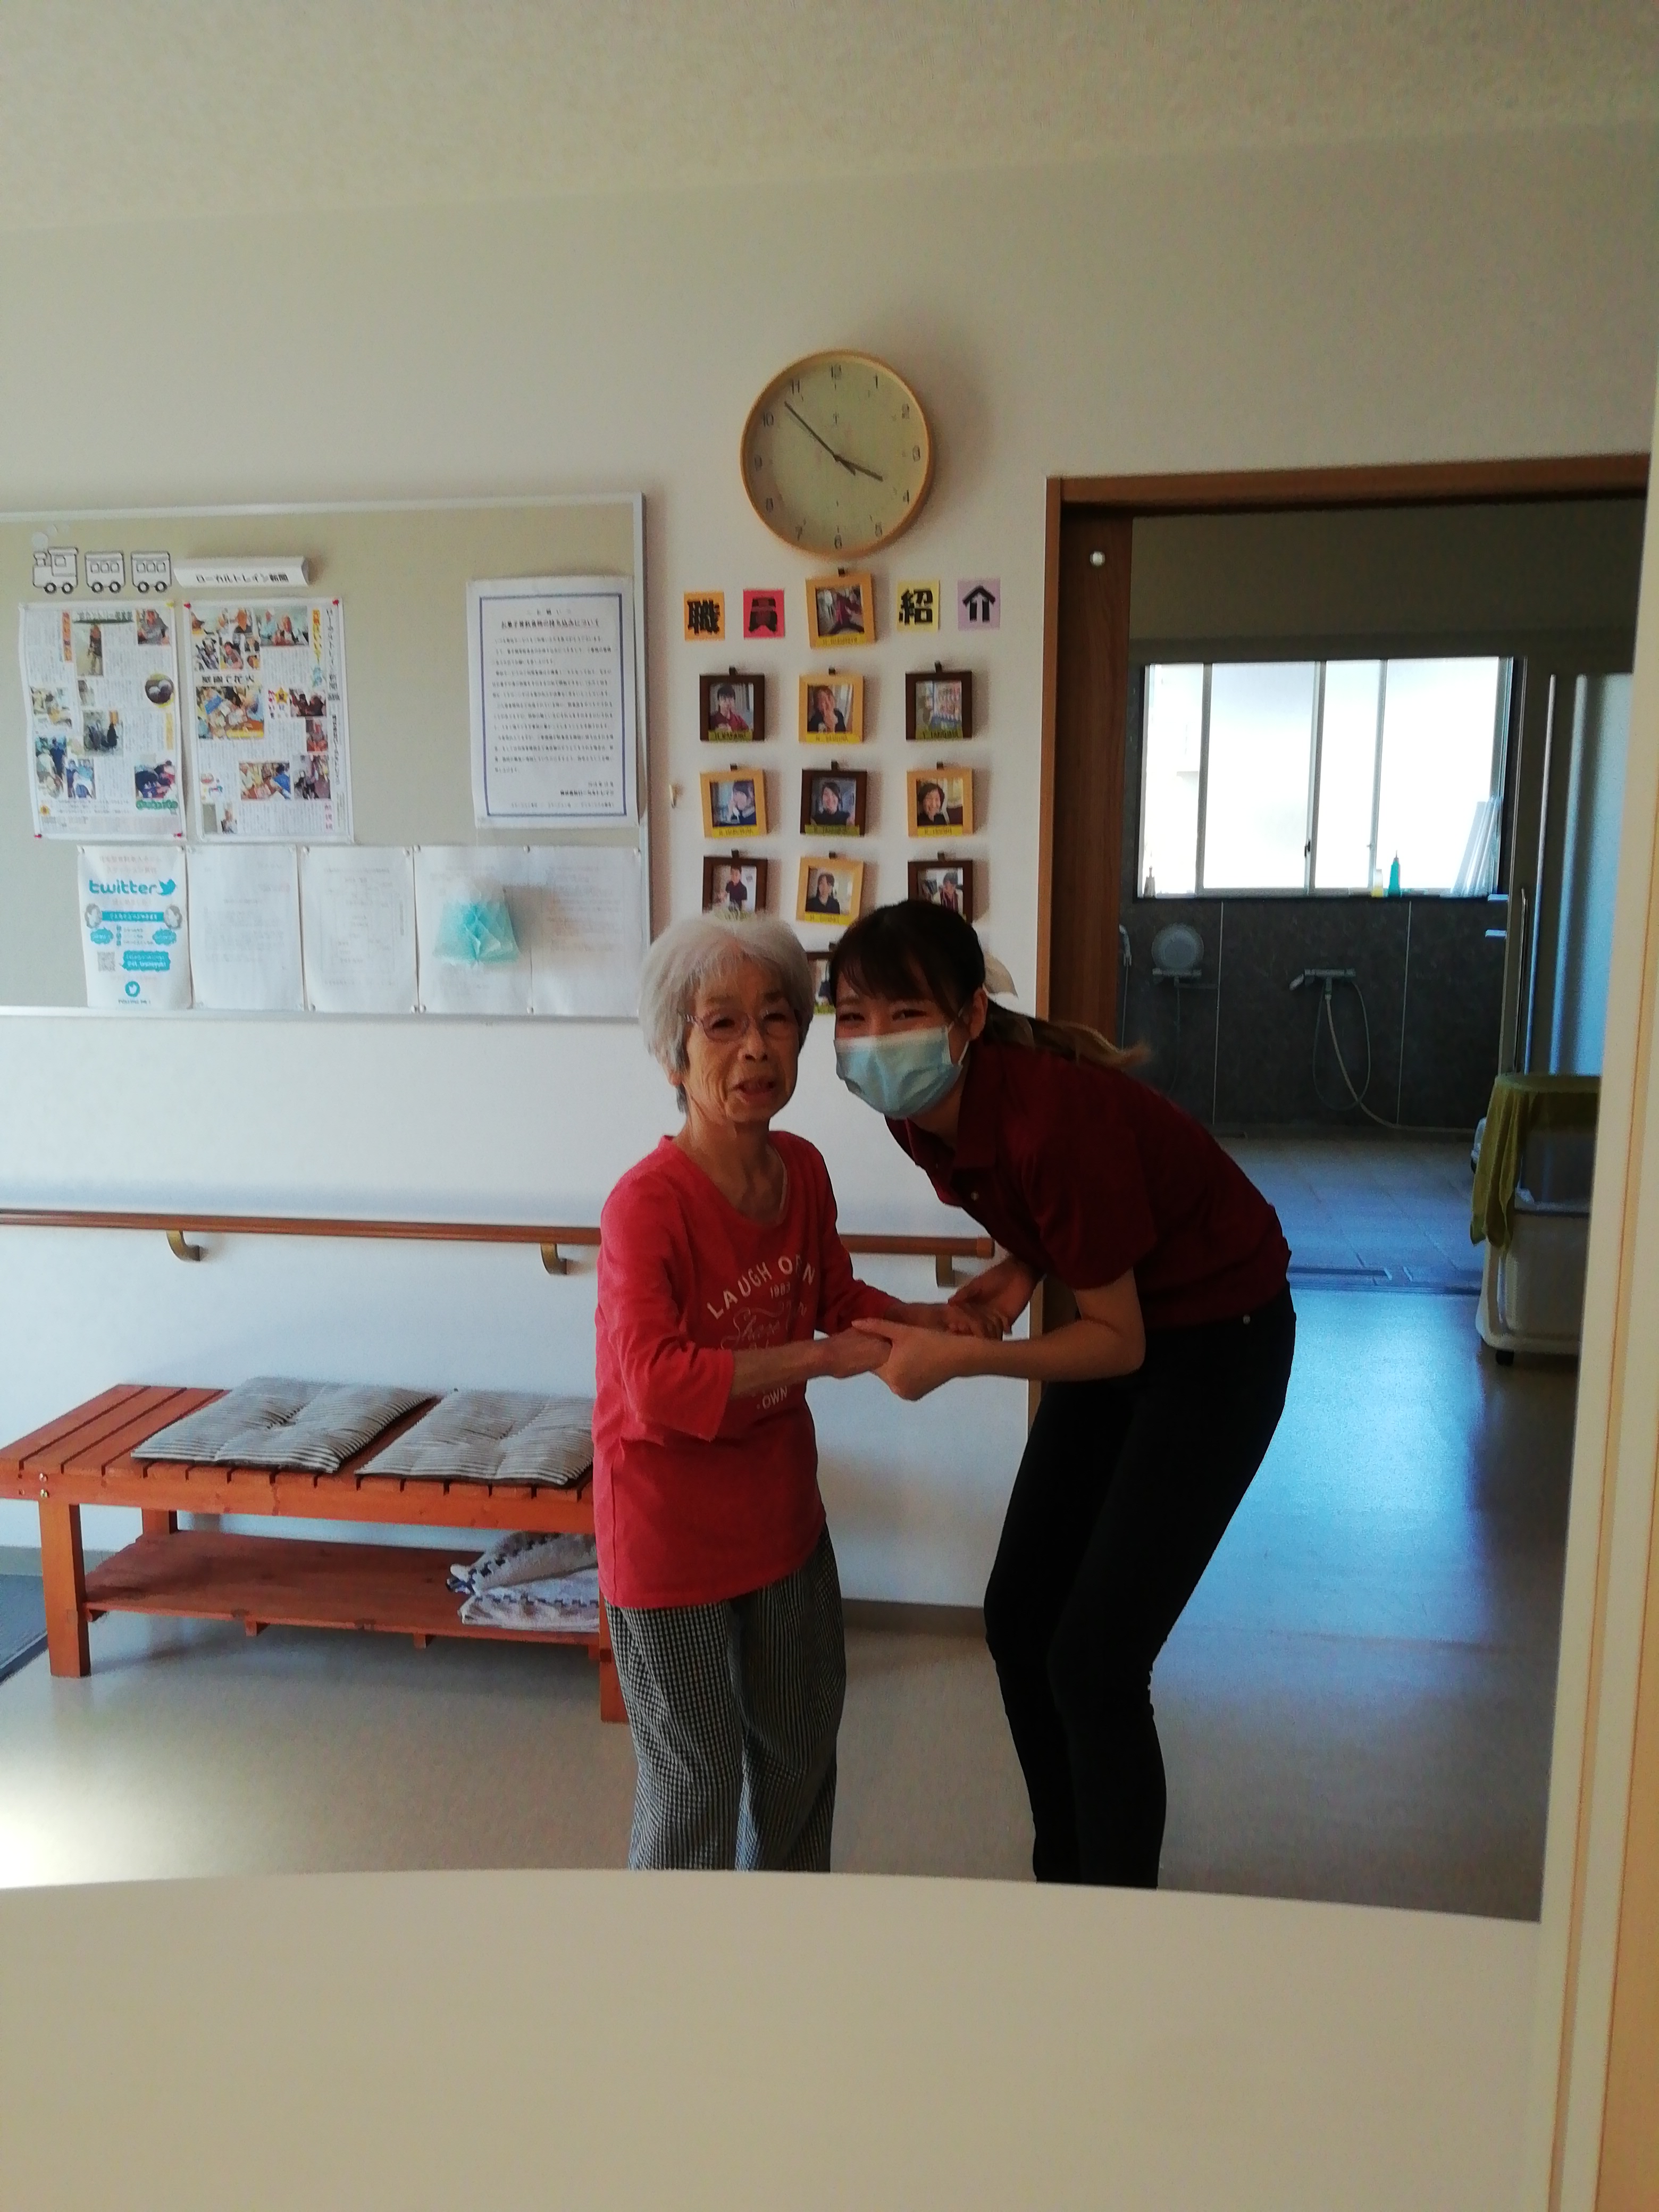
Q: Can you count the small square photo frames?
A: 11